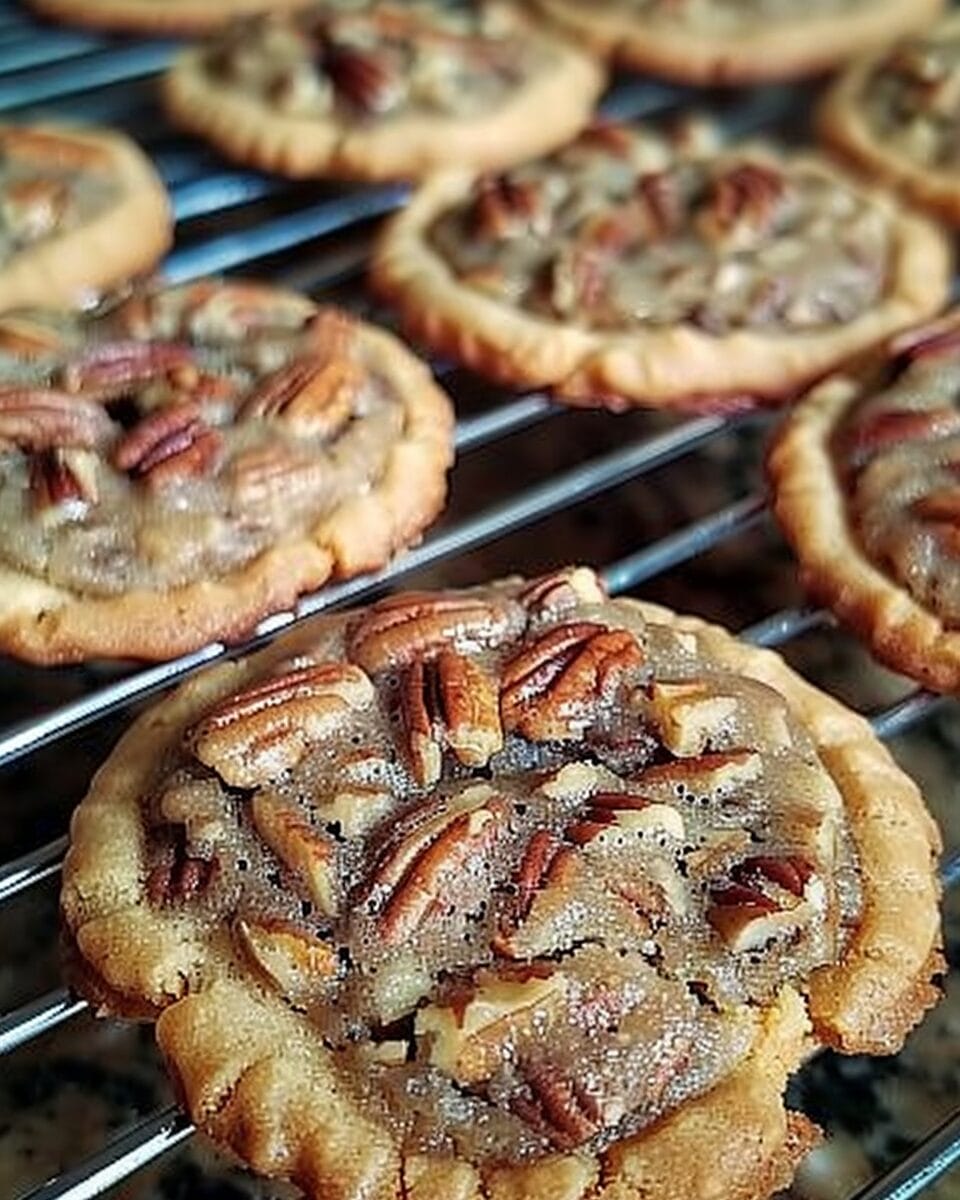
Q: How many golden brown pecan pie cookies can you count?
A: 9